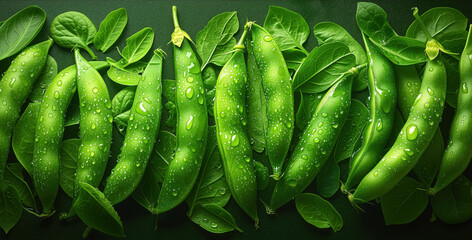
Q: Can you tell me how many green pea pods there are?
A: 11